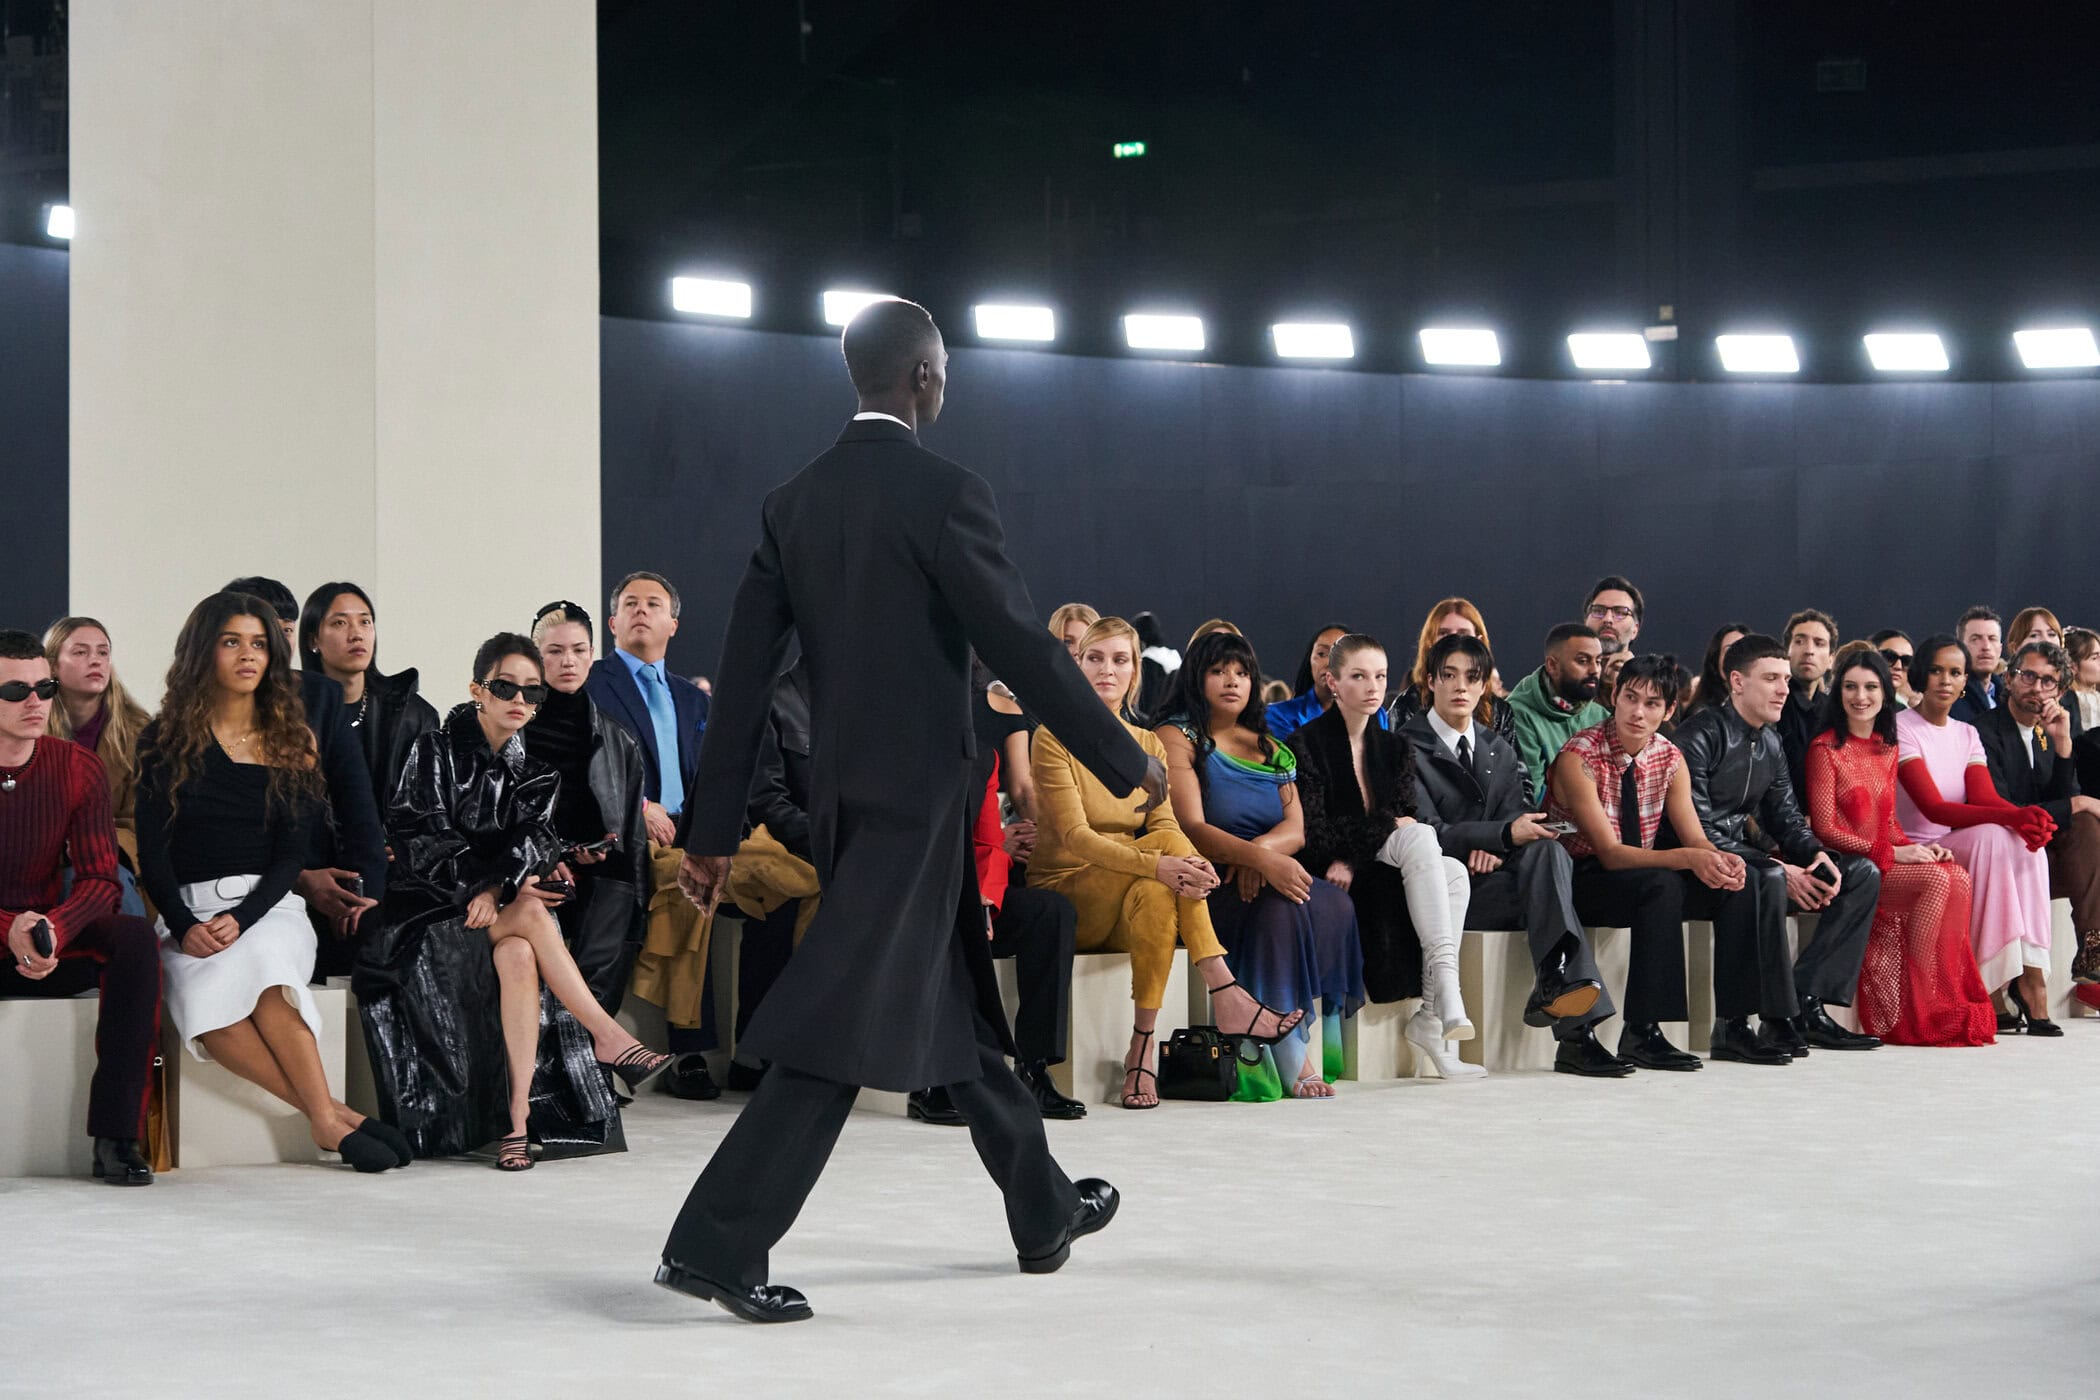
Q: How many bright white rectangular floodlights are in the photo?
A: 11